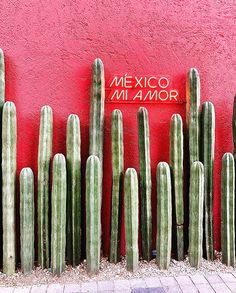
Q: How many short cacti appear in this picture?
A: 7